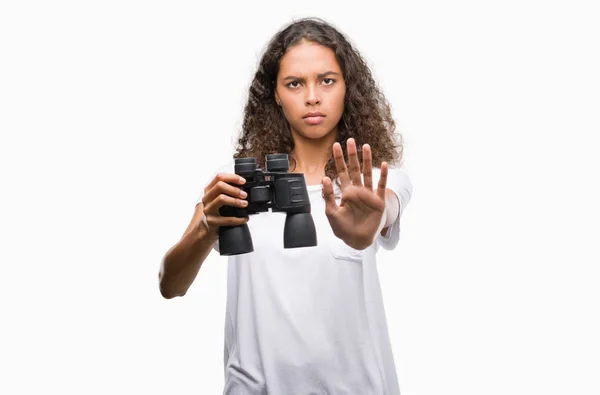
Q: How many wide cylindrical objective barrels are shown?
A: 2